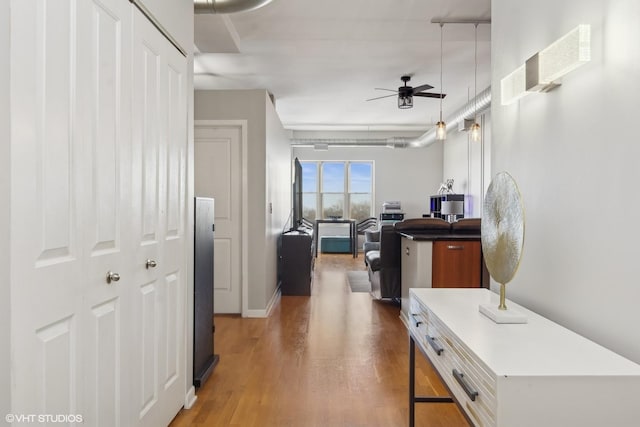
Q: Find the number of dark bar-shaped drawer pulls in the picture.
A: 3